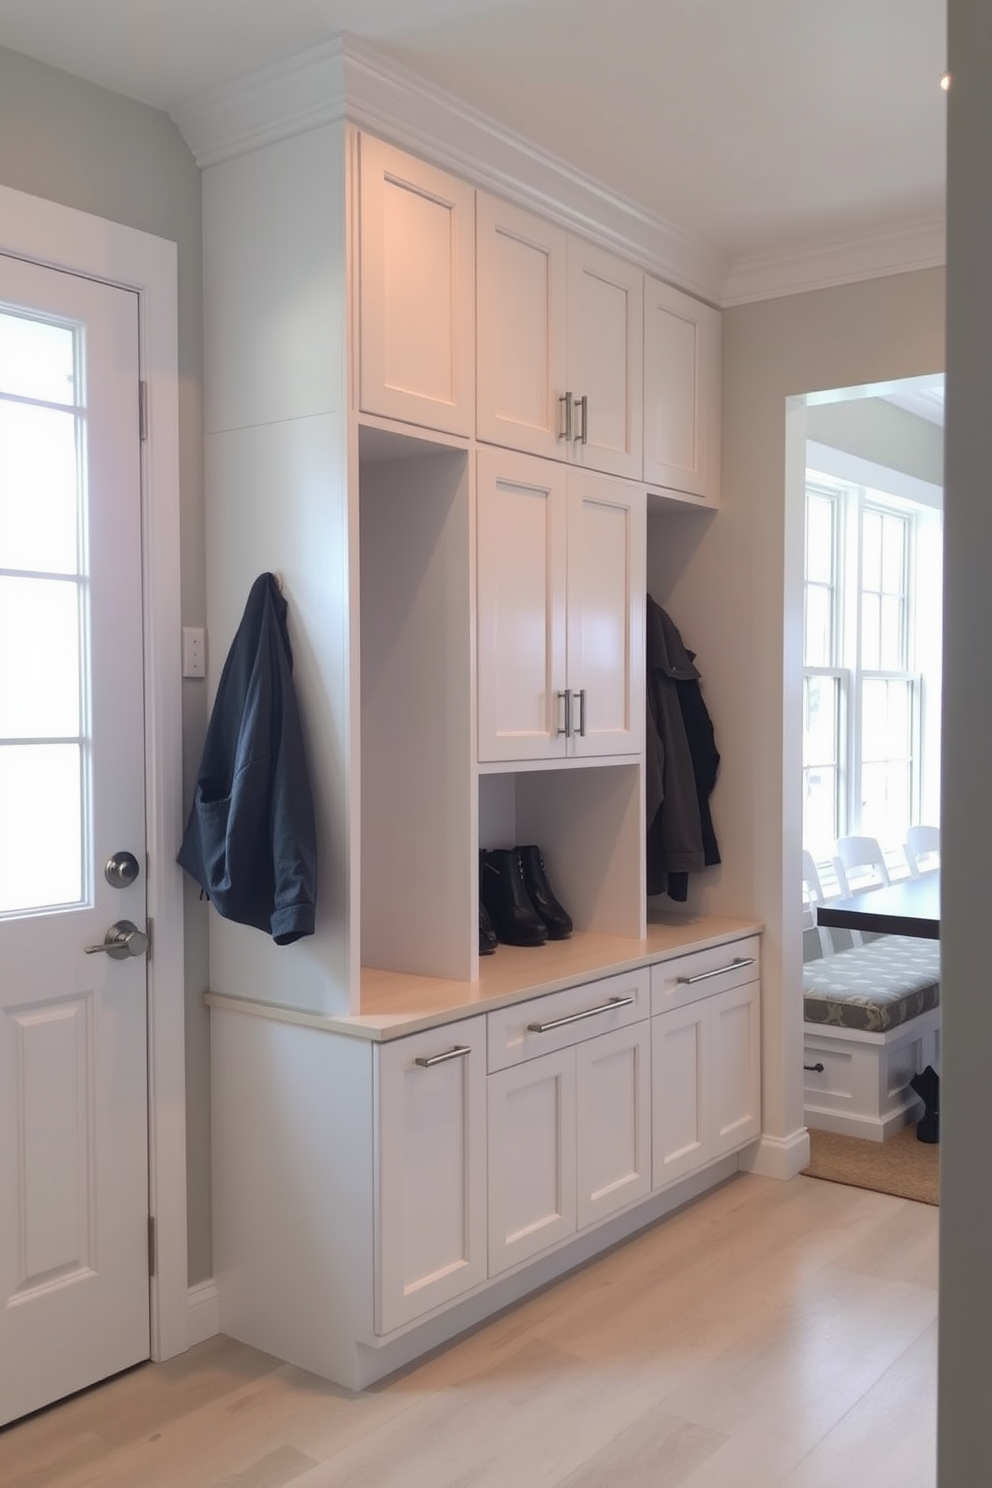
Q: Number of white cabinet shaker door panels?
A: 11